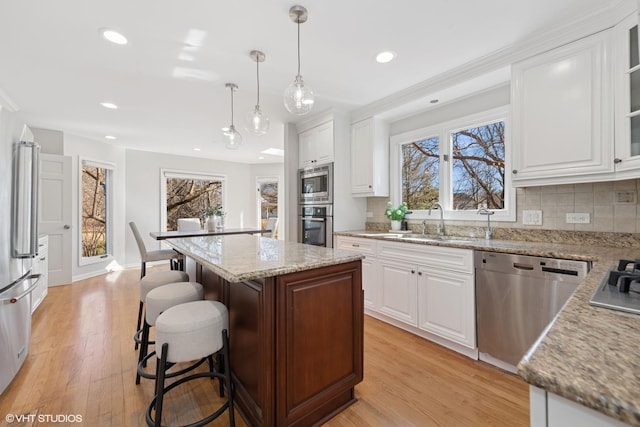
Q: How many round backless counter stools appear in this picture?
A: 3